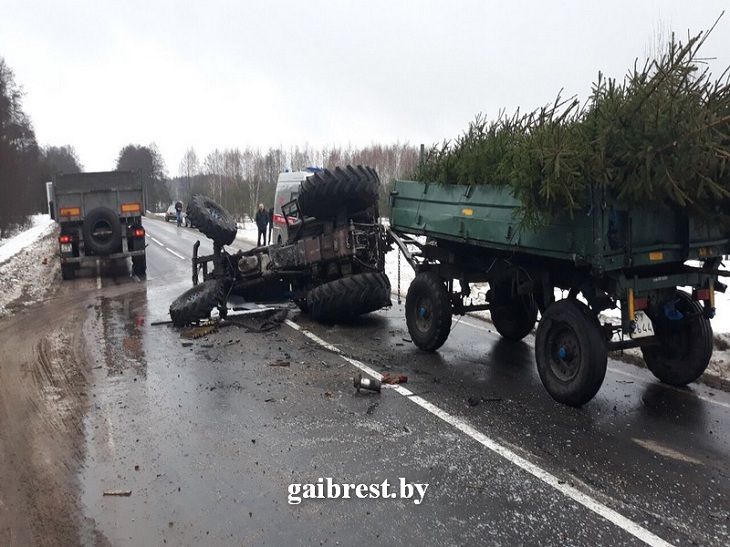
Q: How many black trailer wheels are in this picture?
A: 4